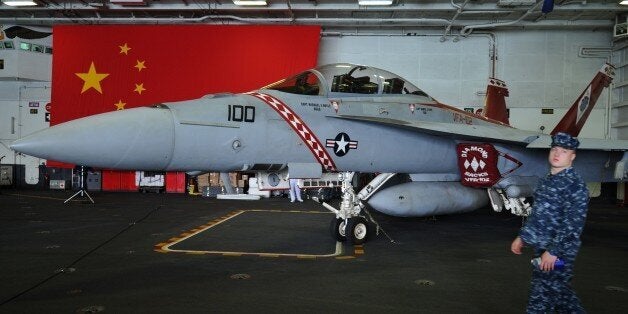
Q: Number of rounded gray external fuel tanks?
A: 1